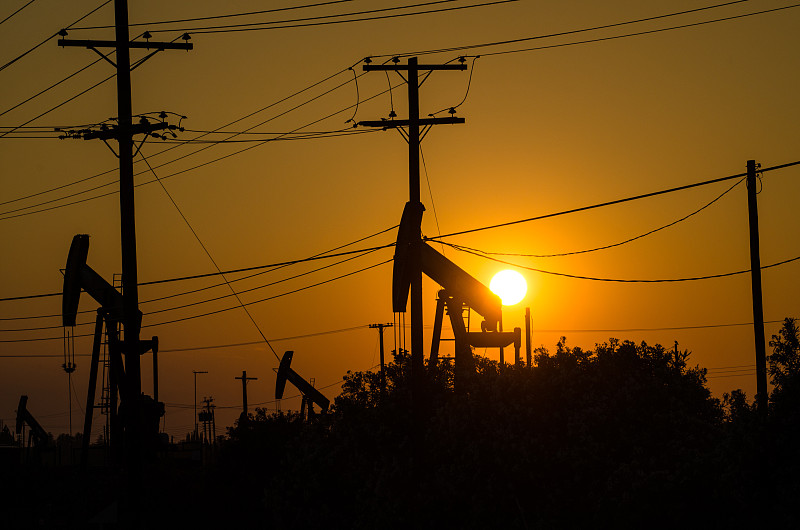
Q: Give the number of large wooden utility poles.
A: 3